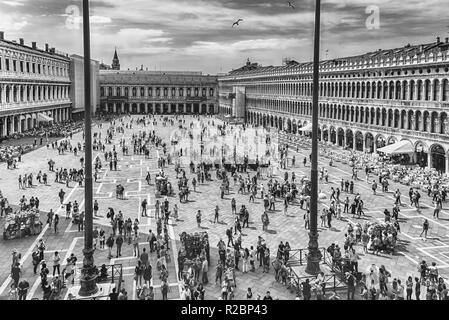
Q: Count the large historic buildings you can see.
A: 3